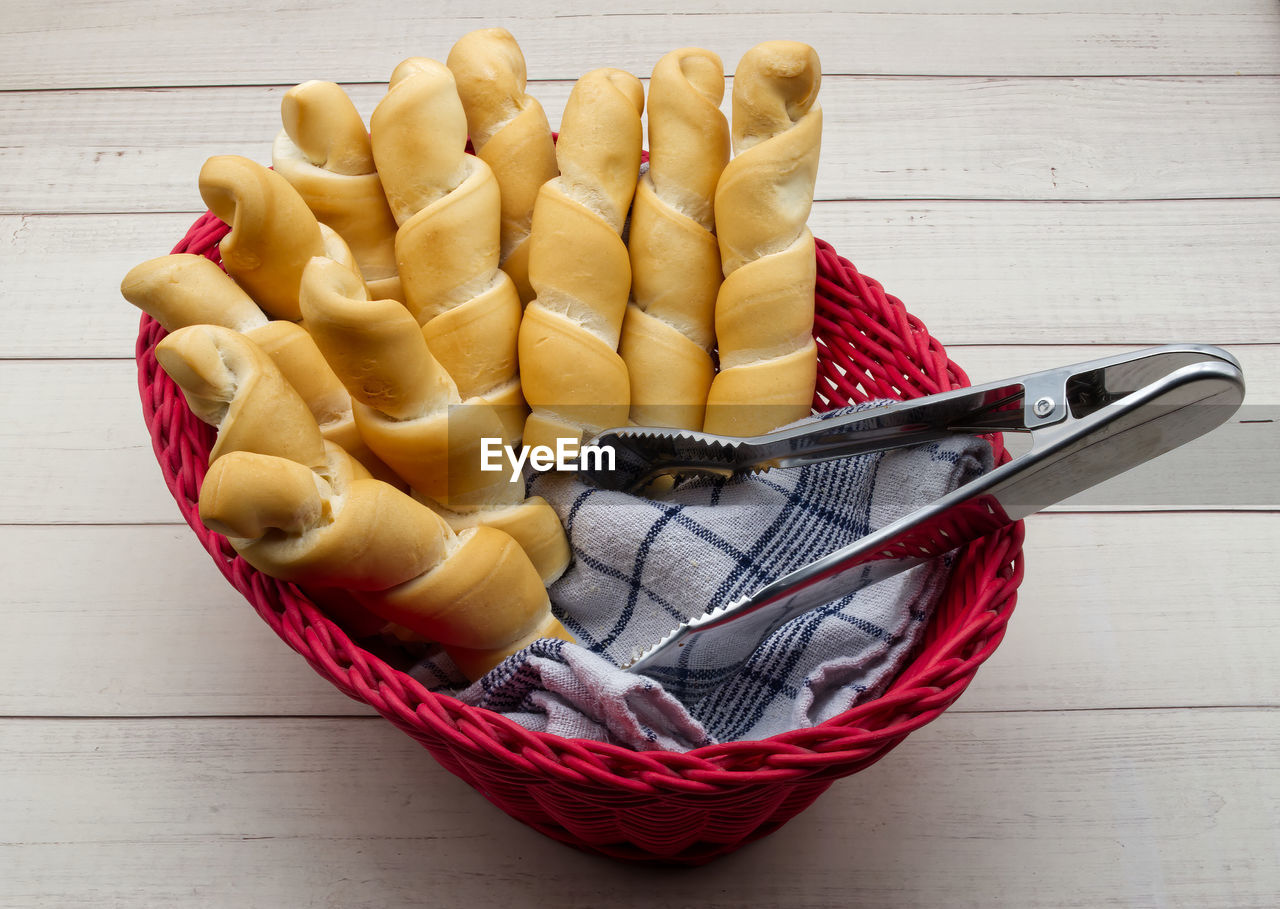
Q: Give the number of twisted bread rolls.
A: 11